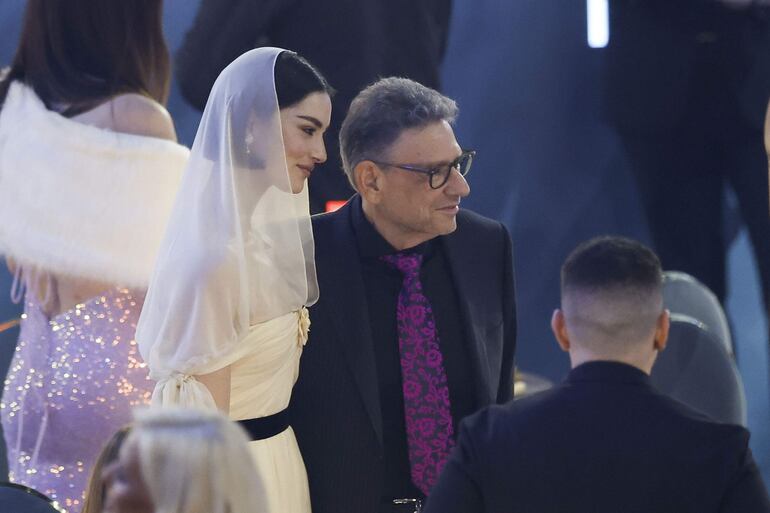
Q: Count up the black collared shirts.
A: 1